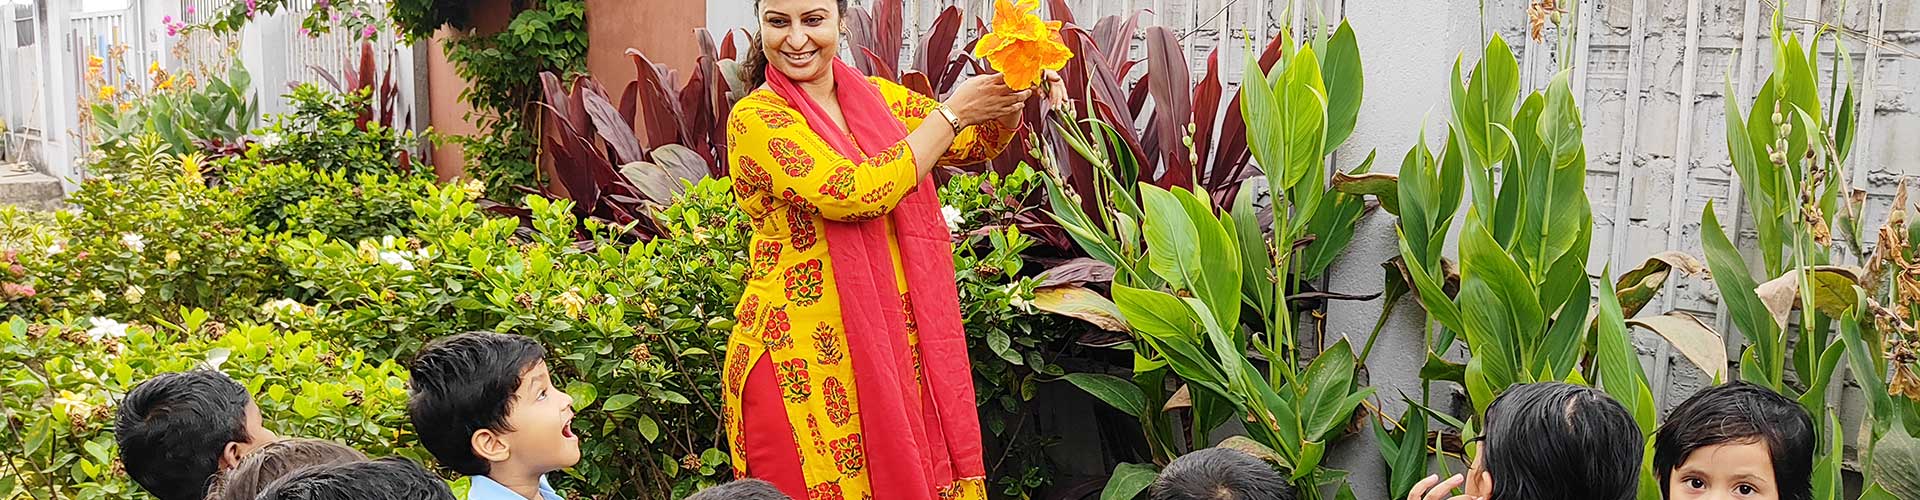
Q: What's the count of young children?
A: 8